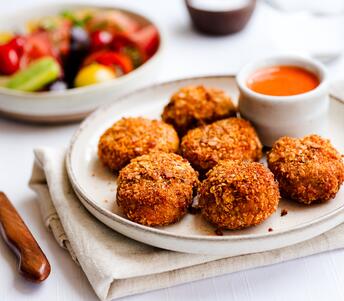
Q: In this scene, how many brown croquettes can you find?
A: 6